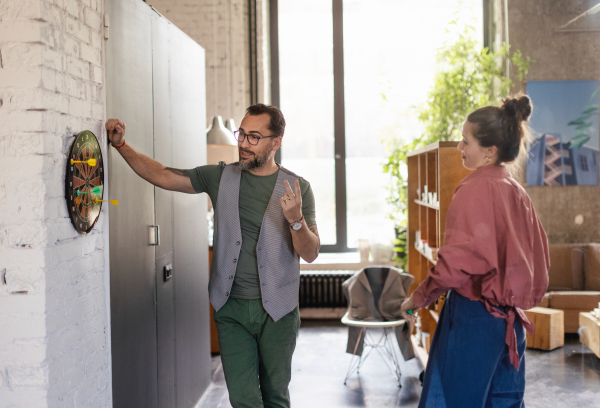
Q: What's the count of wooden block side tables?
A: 2